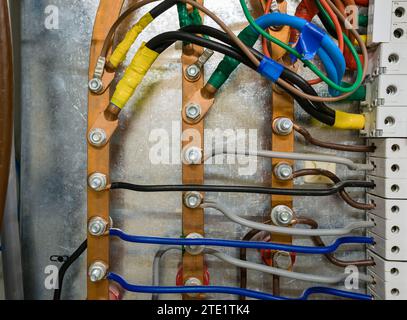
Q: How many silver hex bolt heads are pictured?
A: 15